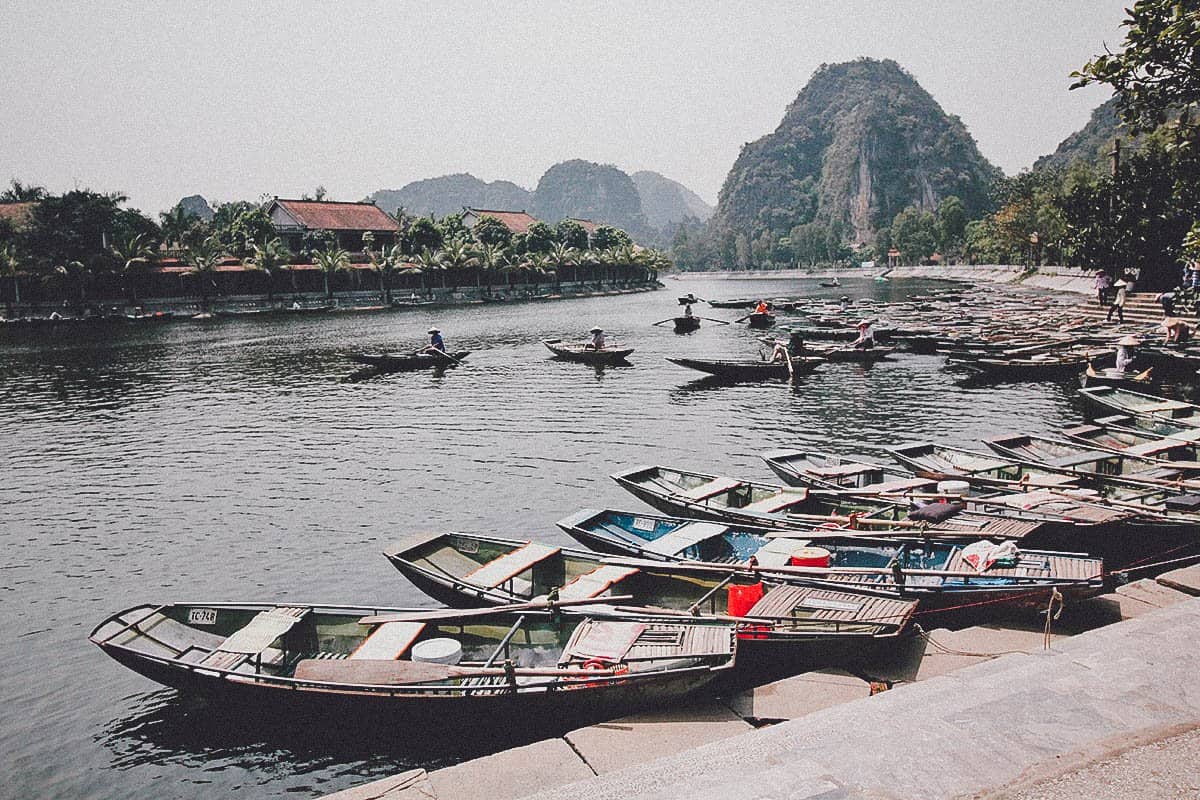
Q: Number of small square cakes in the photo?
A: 0